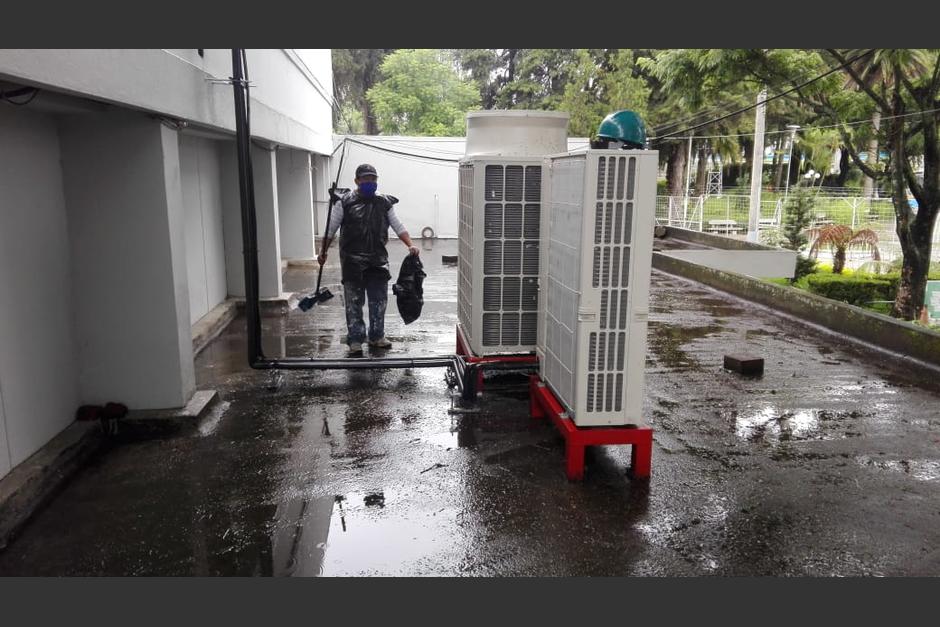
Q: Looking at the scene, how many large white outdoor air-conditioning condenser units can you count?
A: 2